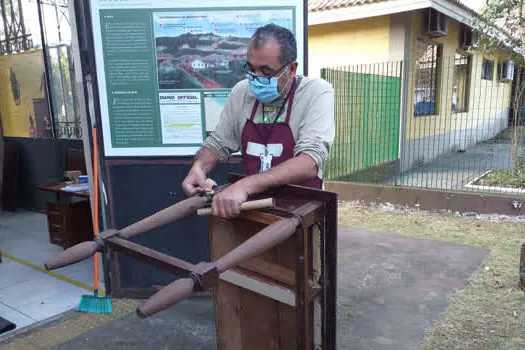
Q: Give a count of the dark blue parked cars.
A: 0